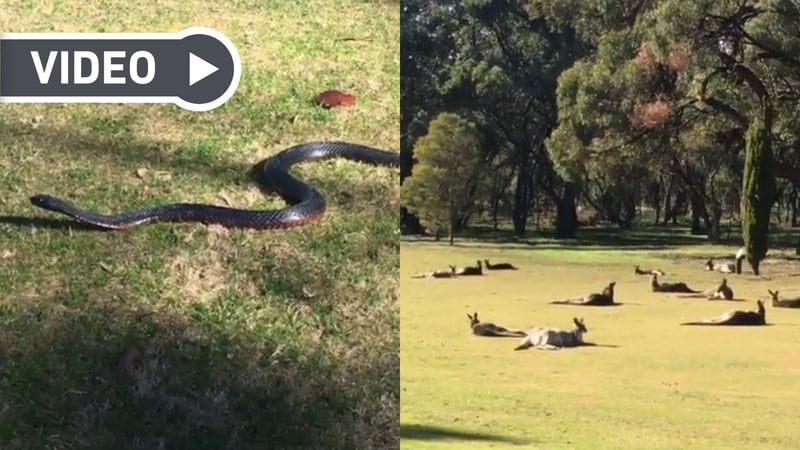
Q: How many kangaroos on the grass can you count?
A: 12